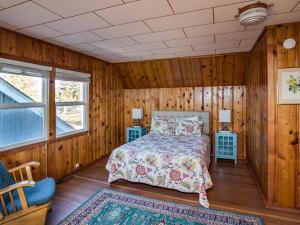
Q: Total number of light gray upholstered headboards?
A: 1